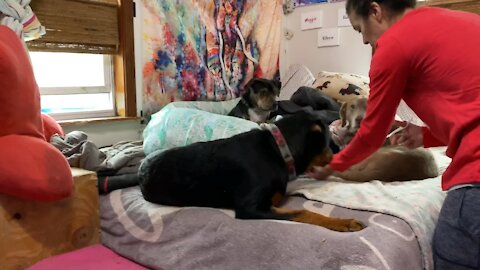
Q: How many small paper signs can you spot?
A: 3